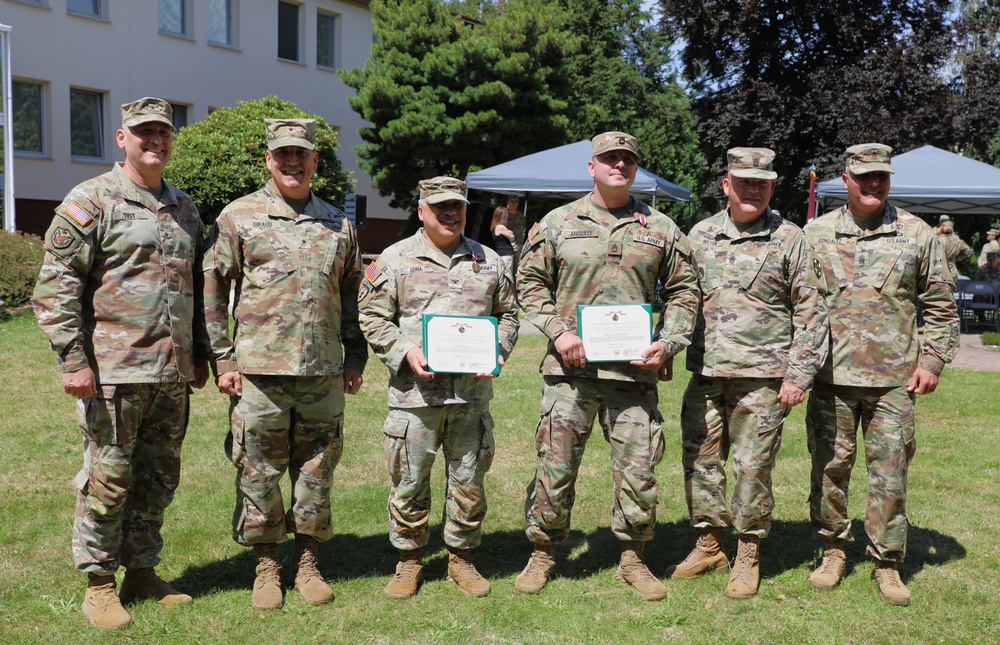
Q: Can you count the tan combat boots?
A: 12